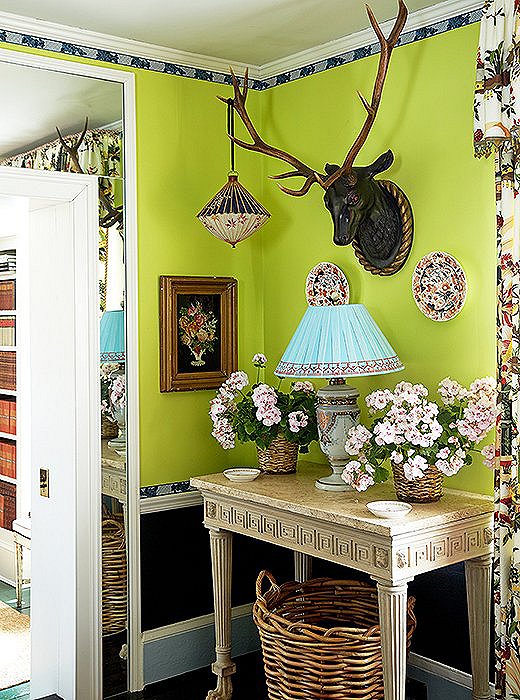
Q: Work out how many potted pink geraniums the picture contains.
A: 2